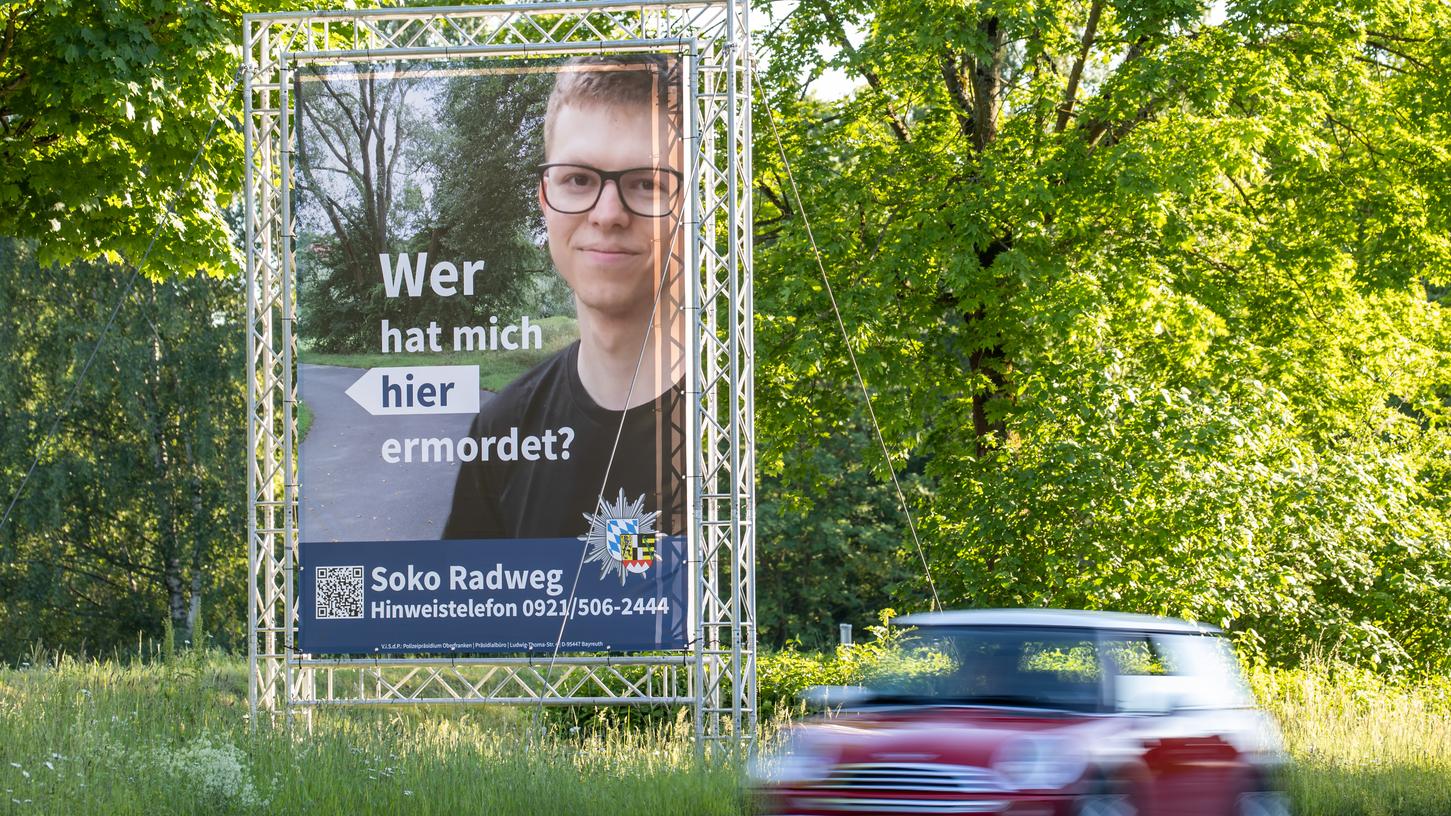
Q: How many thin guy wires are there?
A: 3